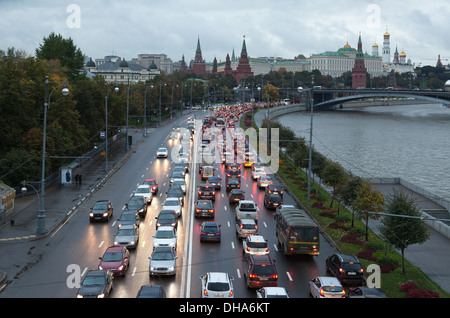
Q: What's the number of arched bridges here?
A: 1